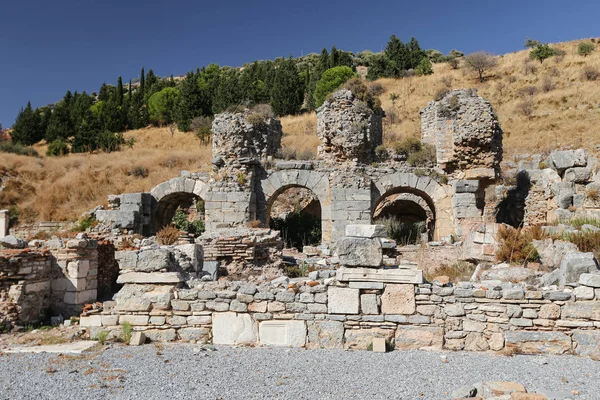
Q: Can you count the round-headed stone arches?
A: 3